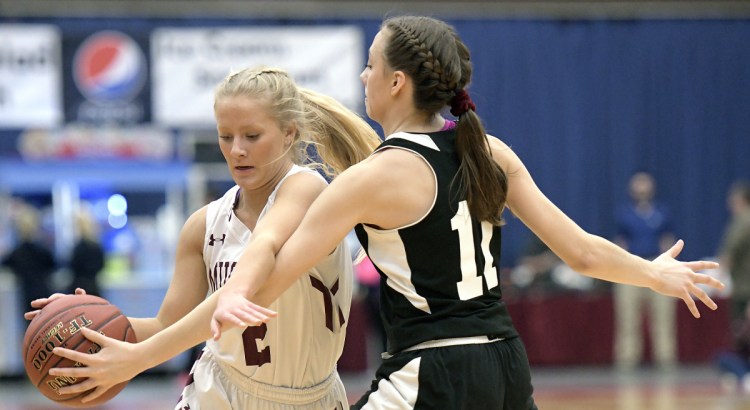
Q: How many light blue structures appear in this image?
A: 1